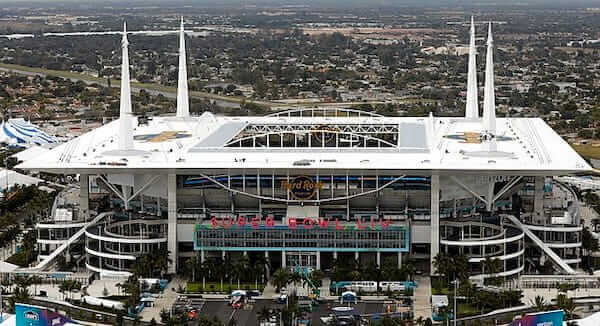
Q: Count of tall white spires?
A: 4